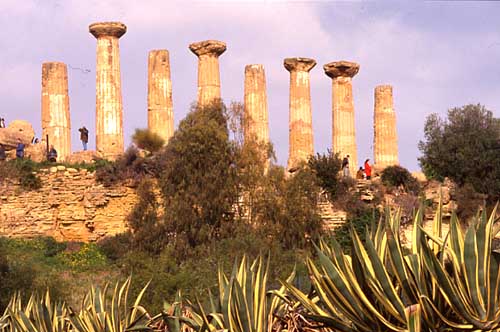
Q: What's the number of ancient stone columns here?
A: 8